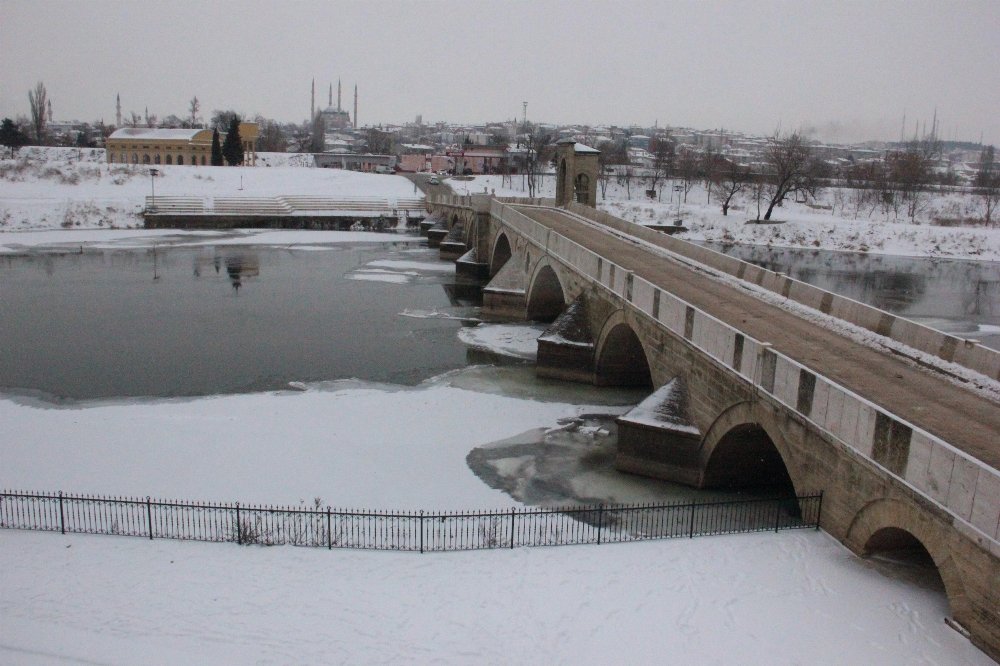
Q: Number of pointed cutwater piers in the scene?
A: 7